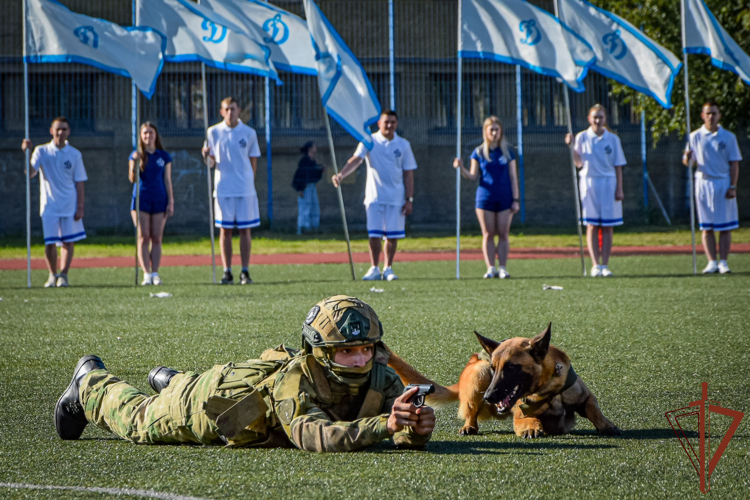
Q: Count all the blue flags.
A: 7